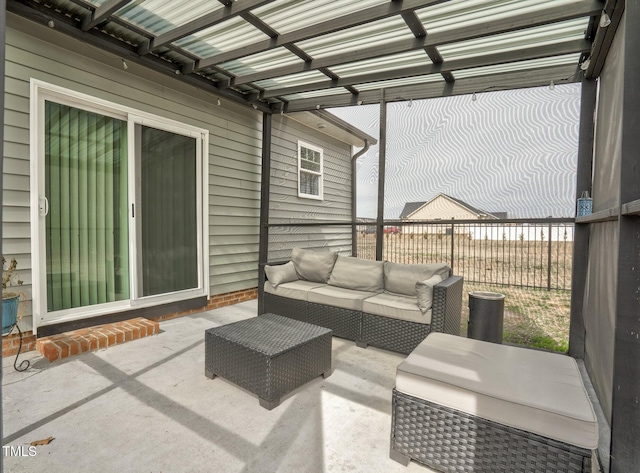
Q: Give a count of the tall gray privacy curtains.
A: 1